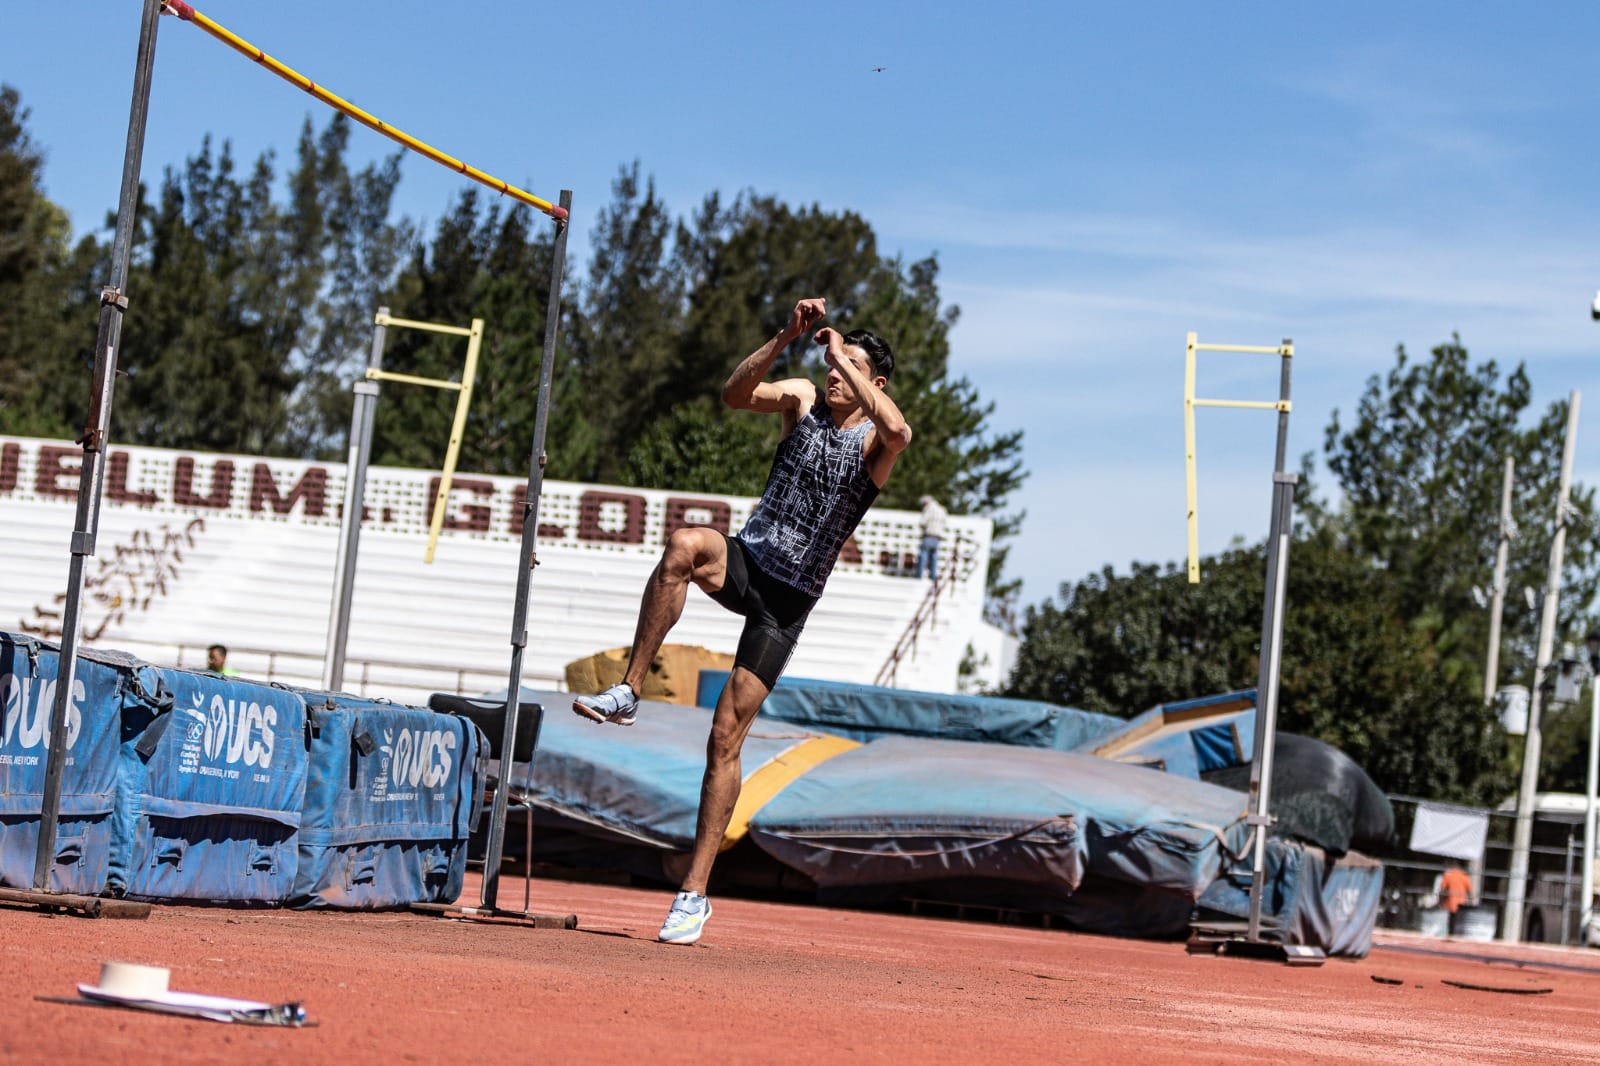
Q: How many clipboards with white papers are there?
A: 1